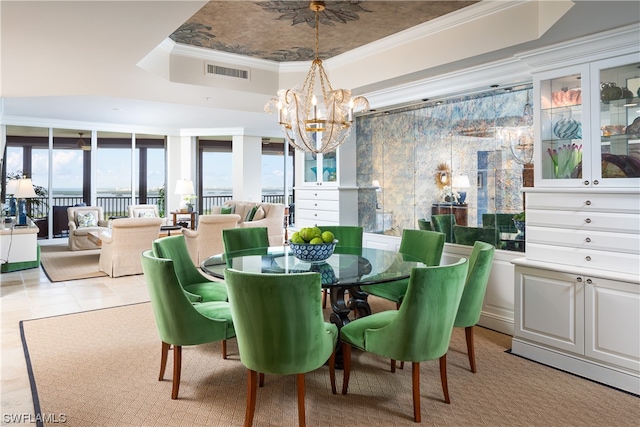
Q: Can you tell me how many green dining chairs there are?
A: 8